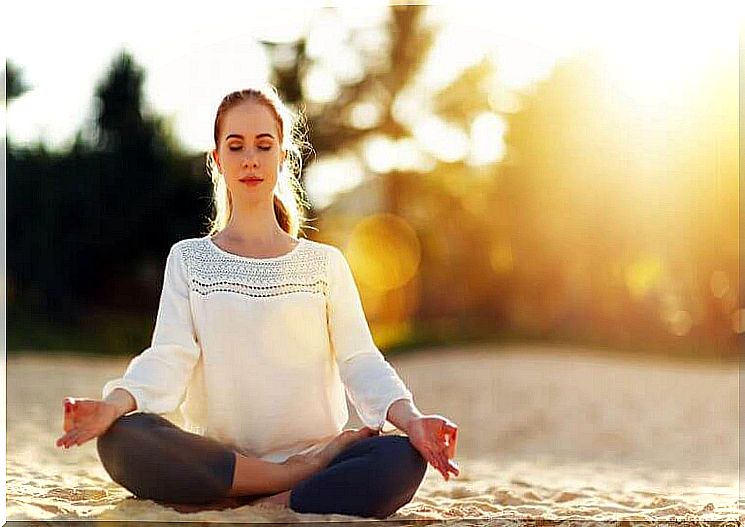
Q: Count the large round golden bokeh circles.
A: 1